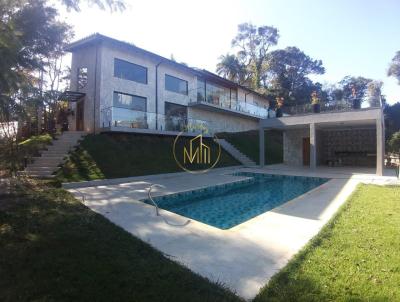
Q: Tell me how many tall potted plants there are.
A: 4